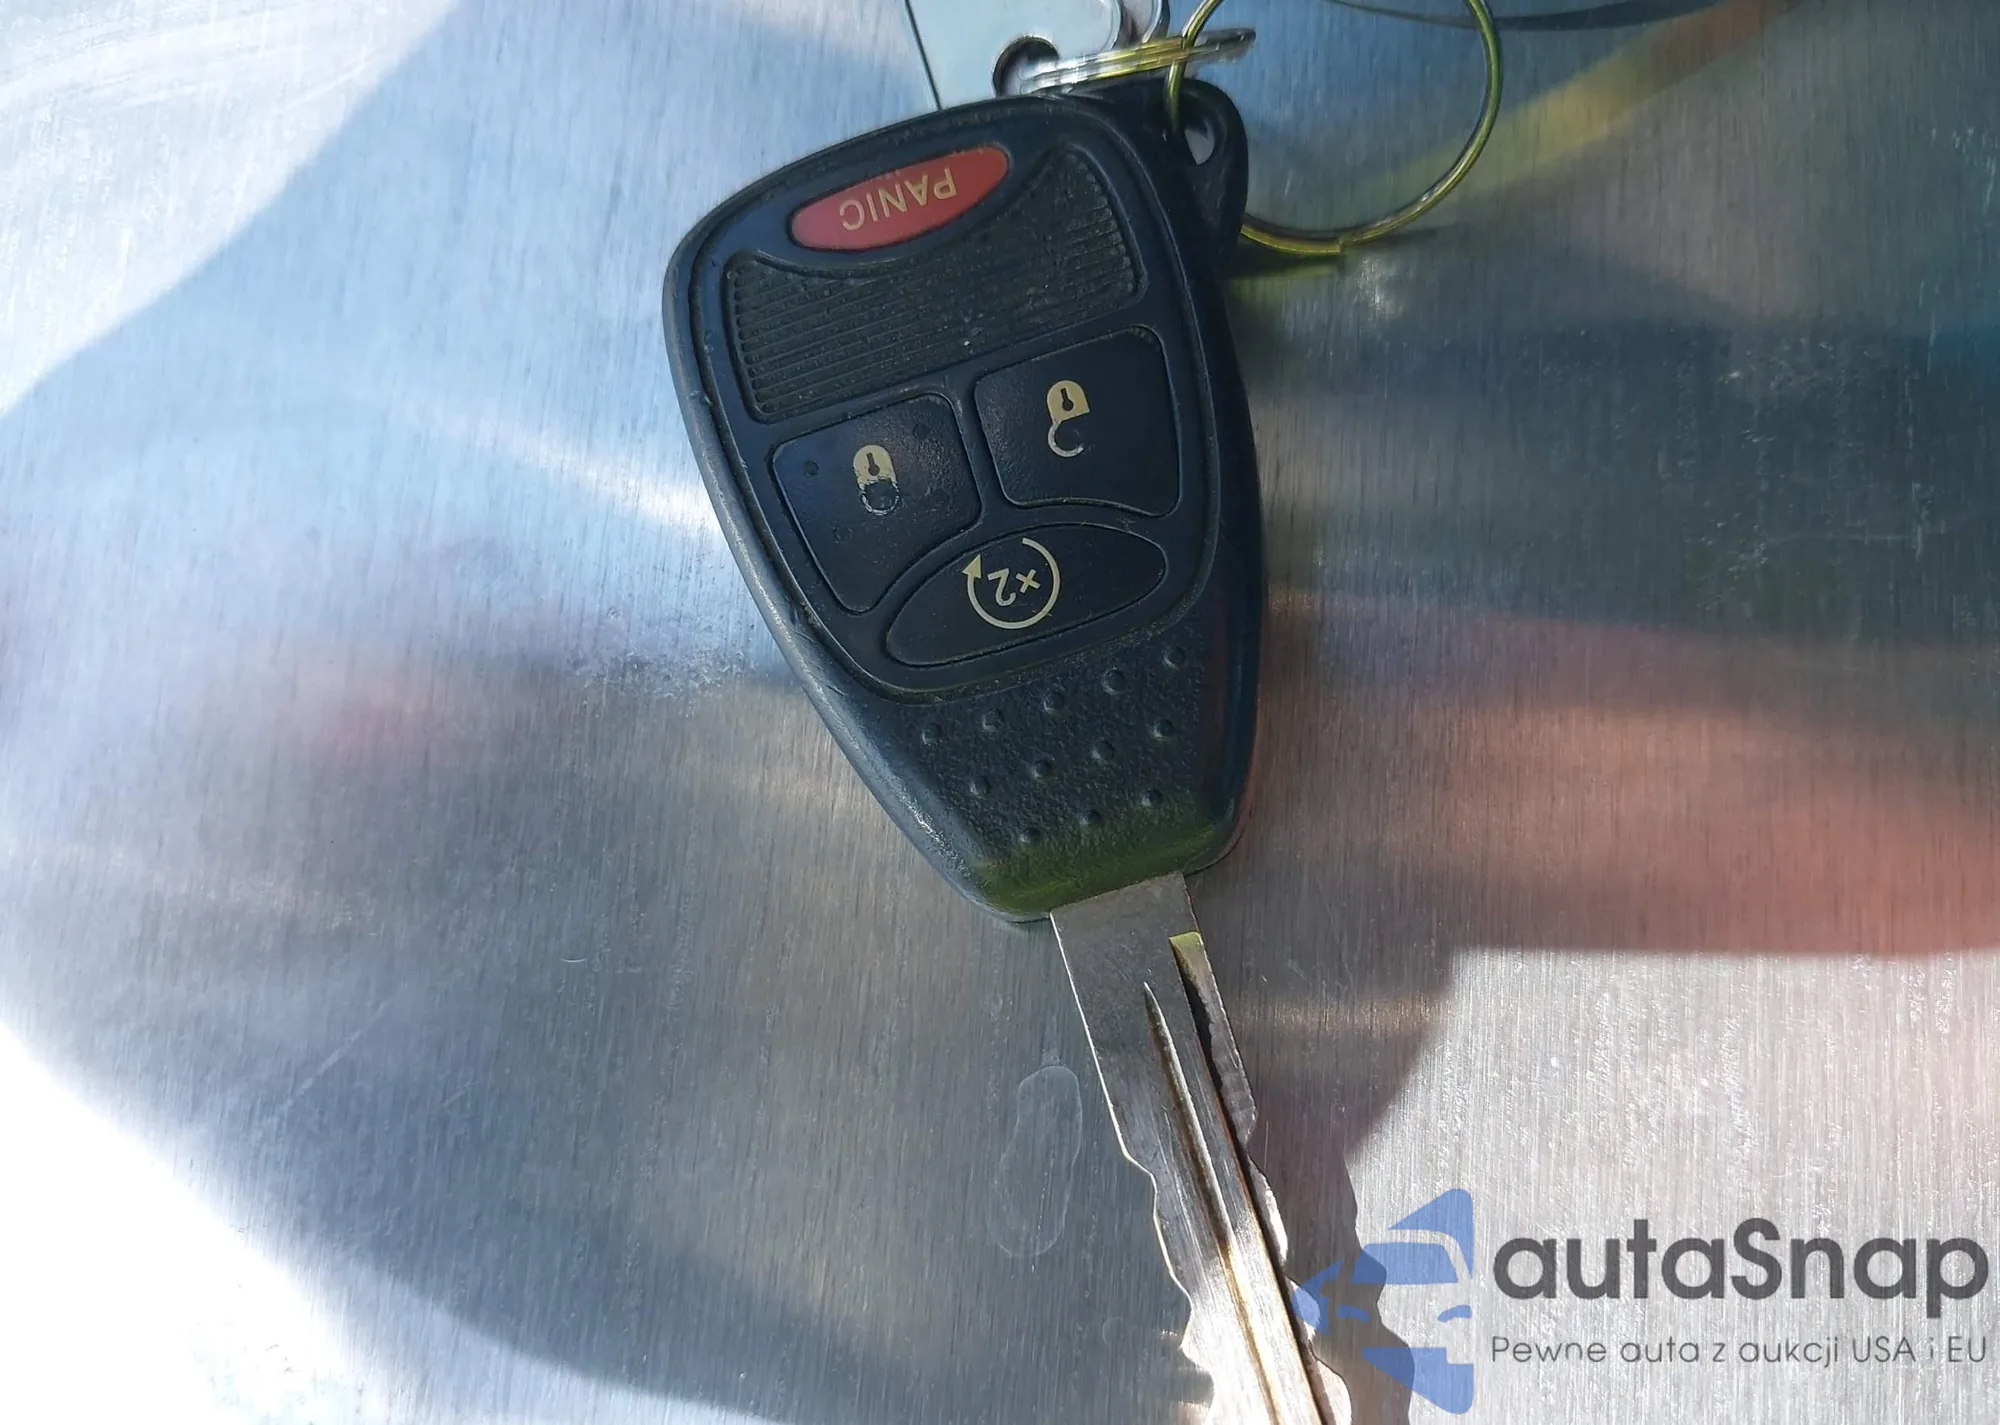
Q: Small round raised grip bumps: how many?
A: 12